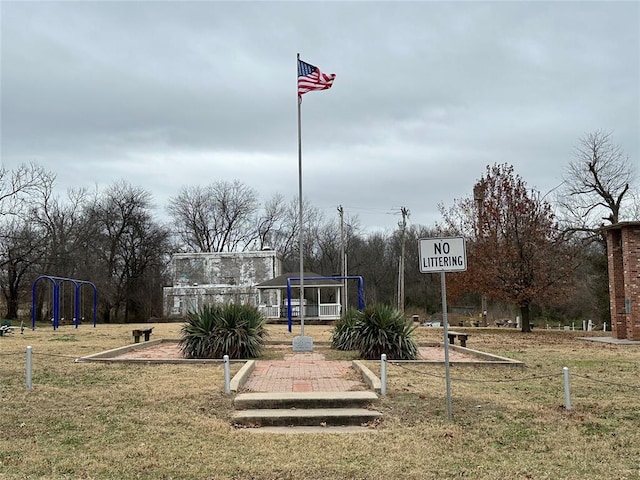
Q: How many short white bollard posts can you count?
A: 4